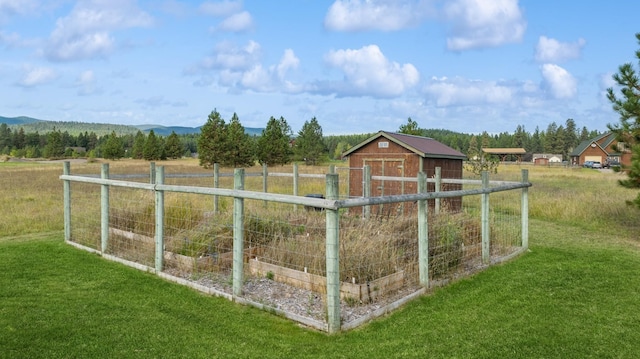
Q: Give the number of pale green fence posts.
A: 15